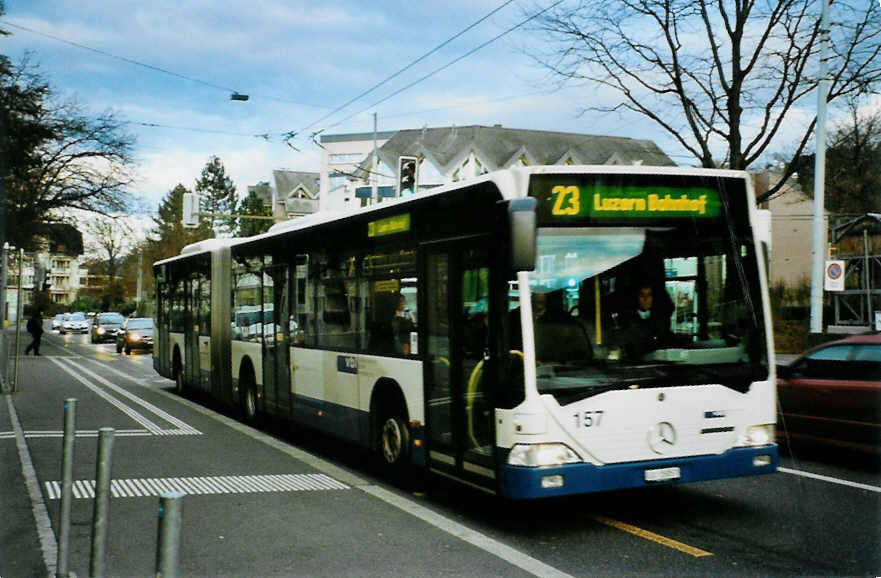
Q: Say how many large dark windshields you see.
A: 1